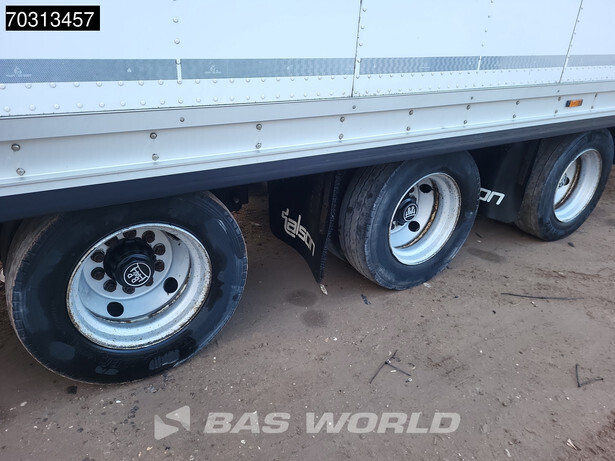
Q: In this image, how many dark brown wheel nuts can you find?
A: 10